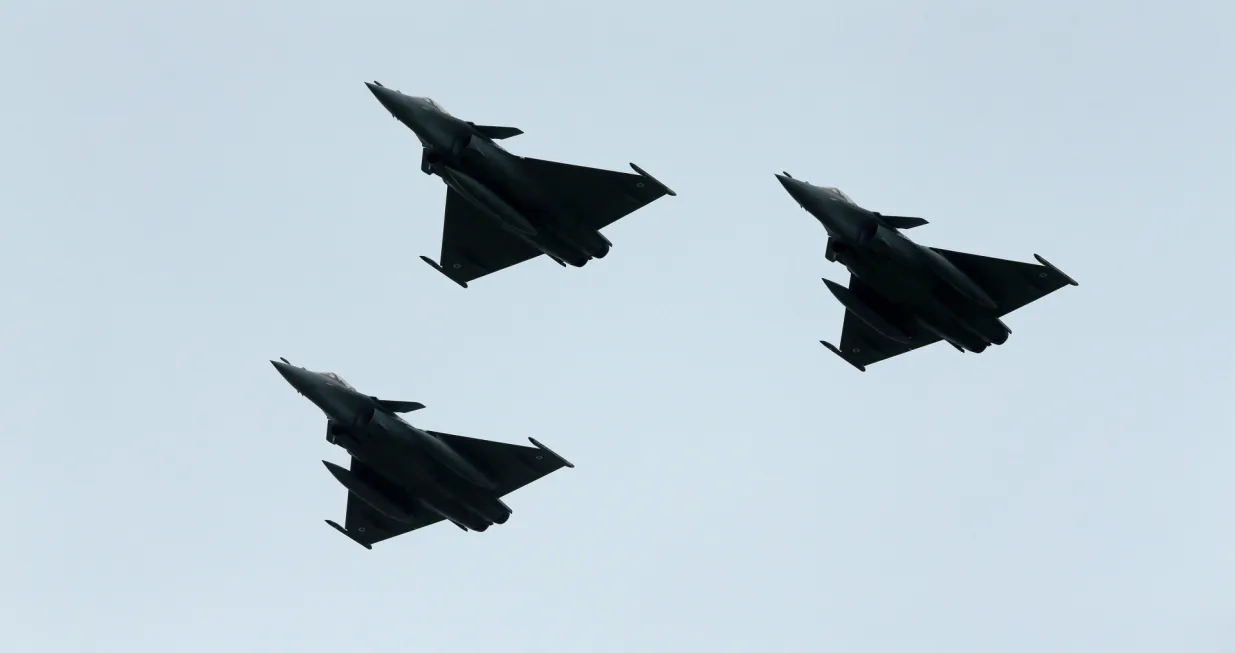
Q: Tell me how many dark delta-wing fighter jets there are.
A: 3